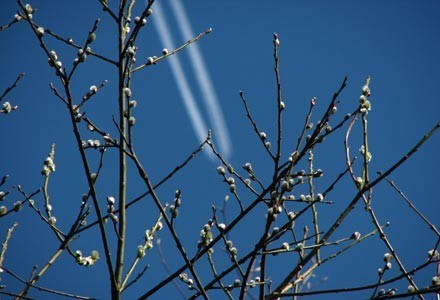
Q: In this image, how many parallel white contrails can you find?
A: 2